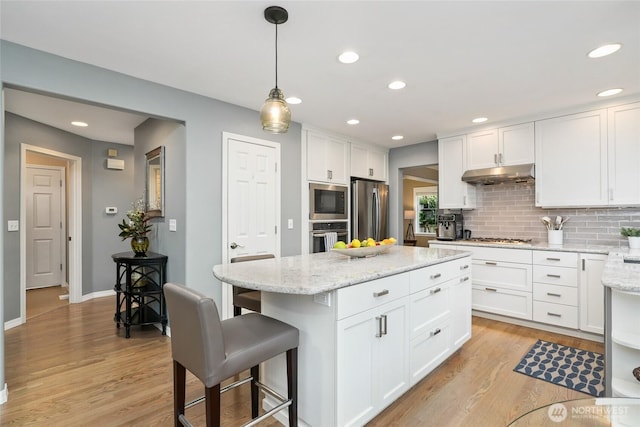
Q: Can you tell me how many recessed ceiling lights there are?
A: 9